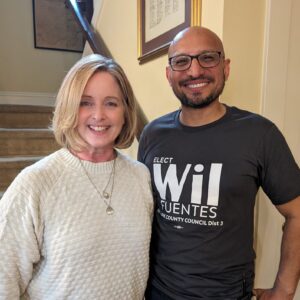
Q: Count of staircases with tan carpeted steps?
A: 1